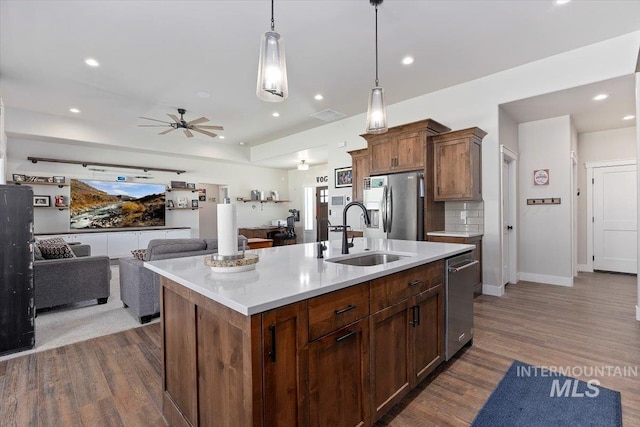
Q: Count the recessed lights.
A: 9